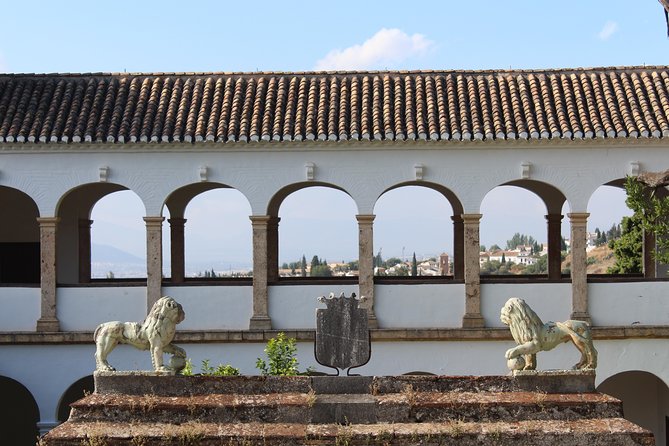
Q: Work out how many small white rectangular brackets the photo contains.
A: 6